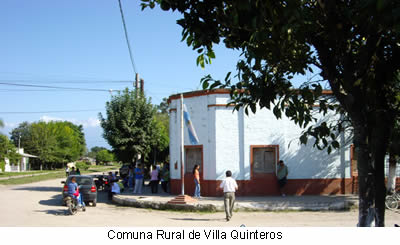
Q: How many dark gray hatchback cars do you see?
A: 1